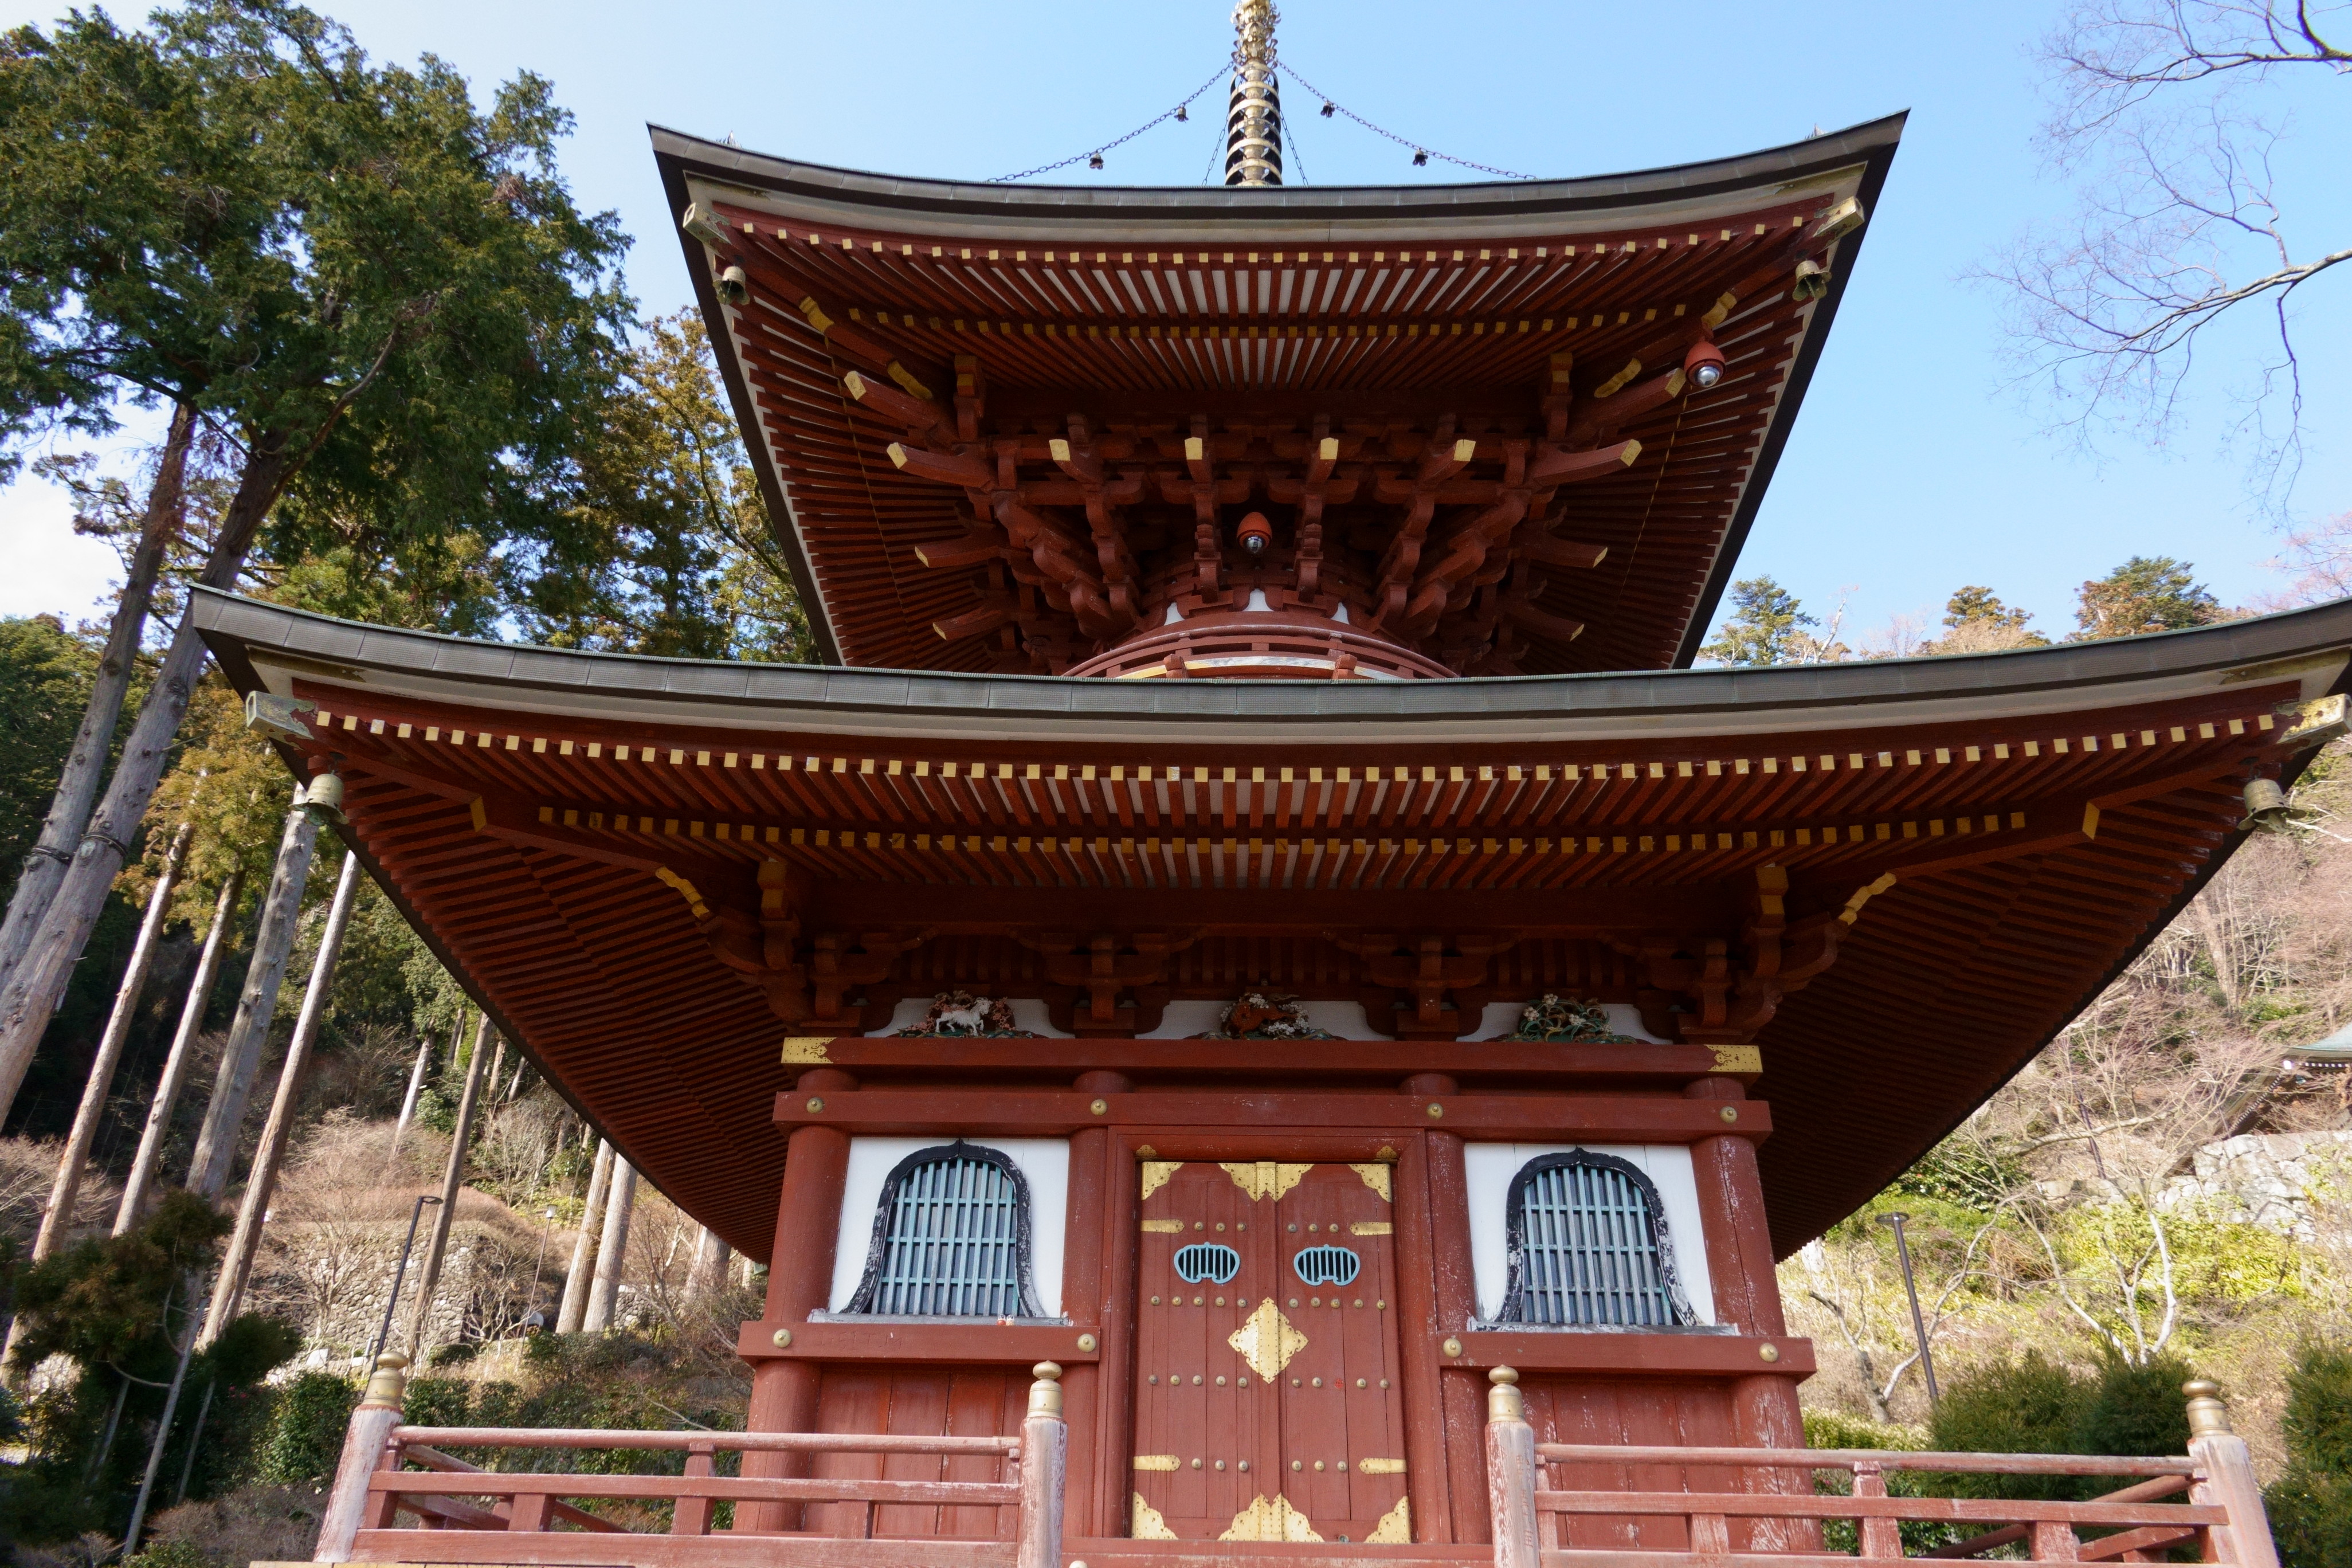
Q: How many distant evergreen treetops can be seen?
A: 3